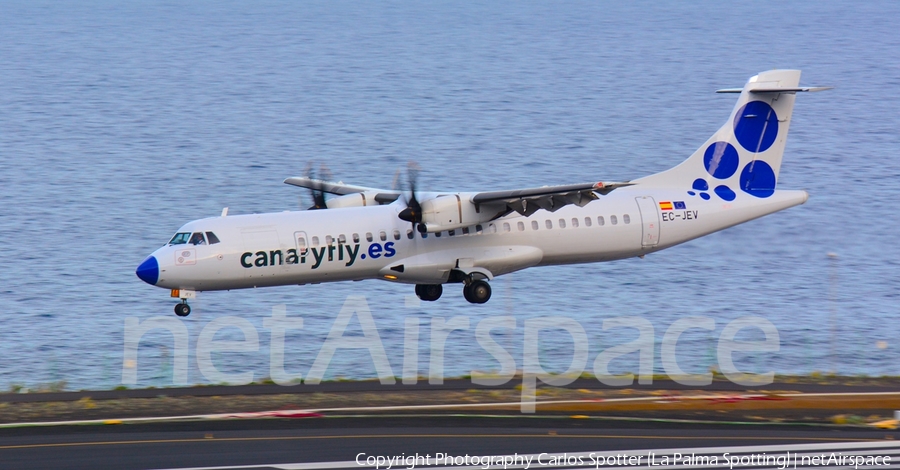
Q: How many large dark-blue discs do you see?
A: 3